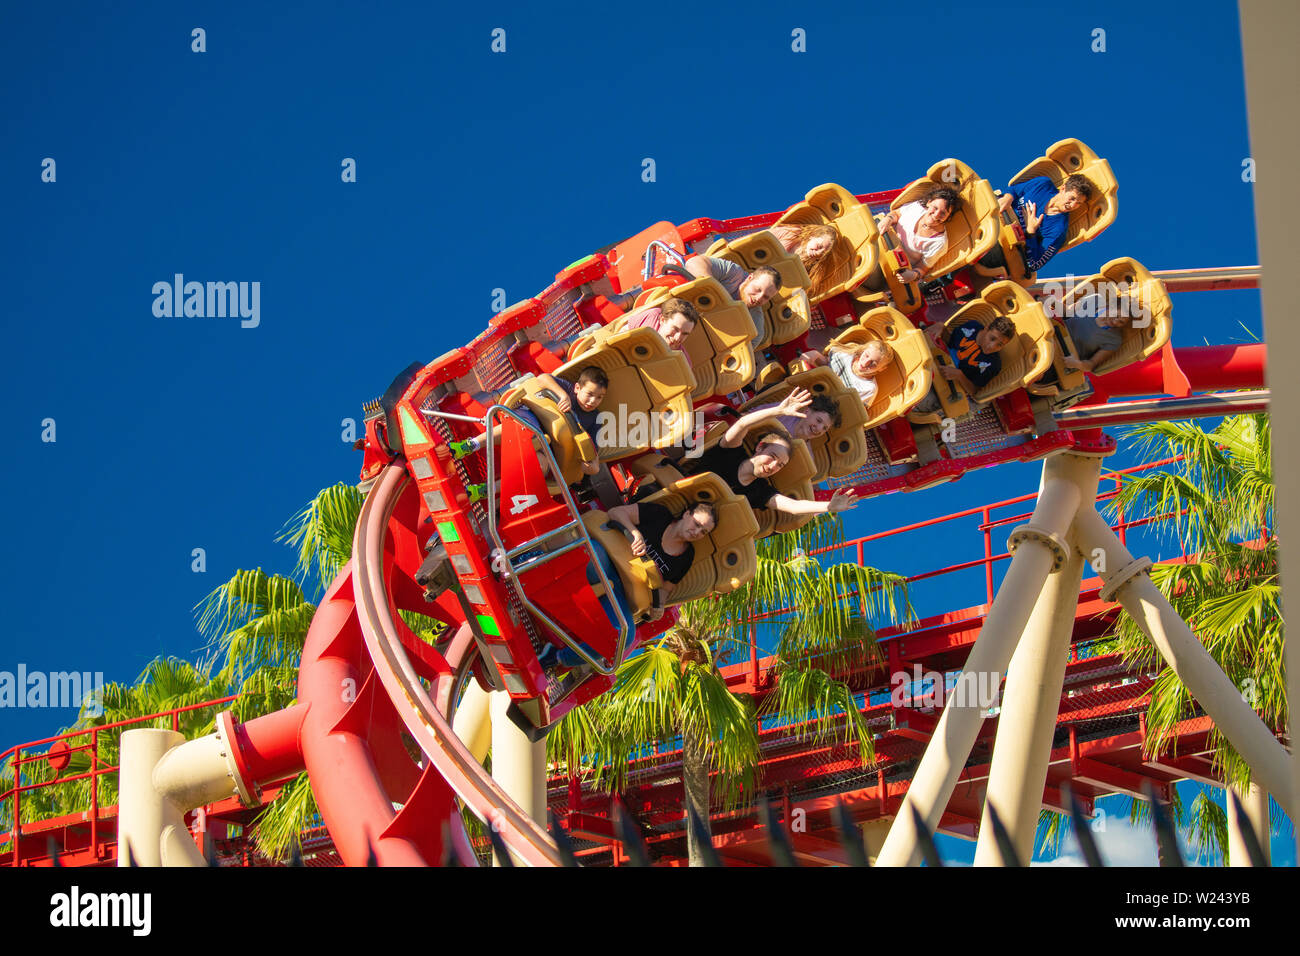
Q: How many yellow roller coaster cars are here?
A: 12